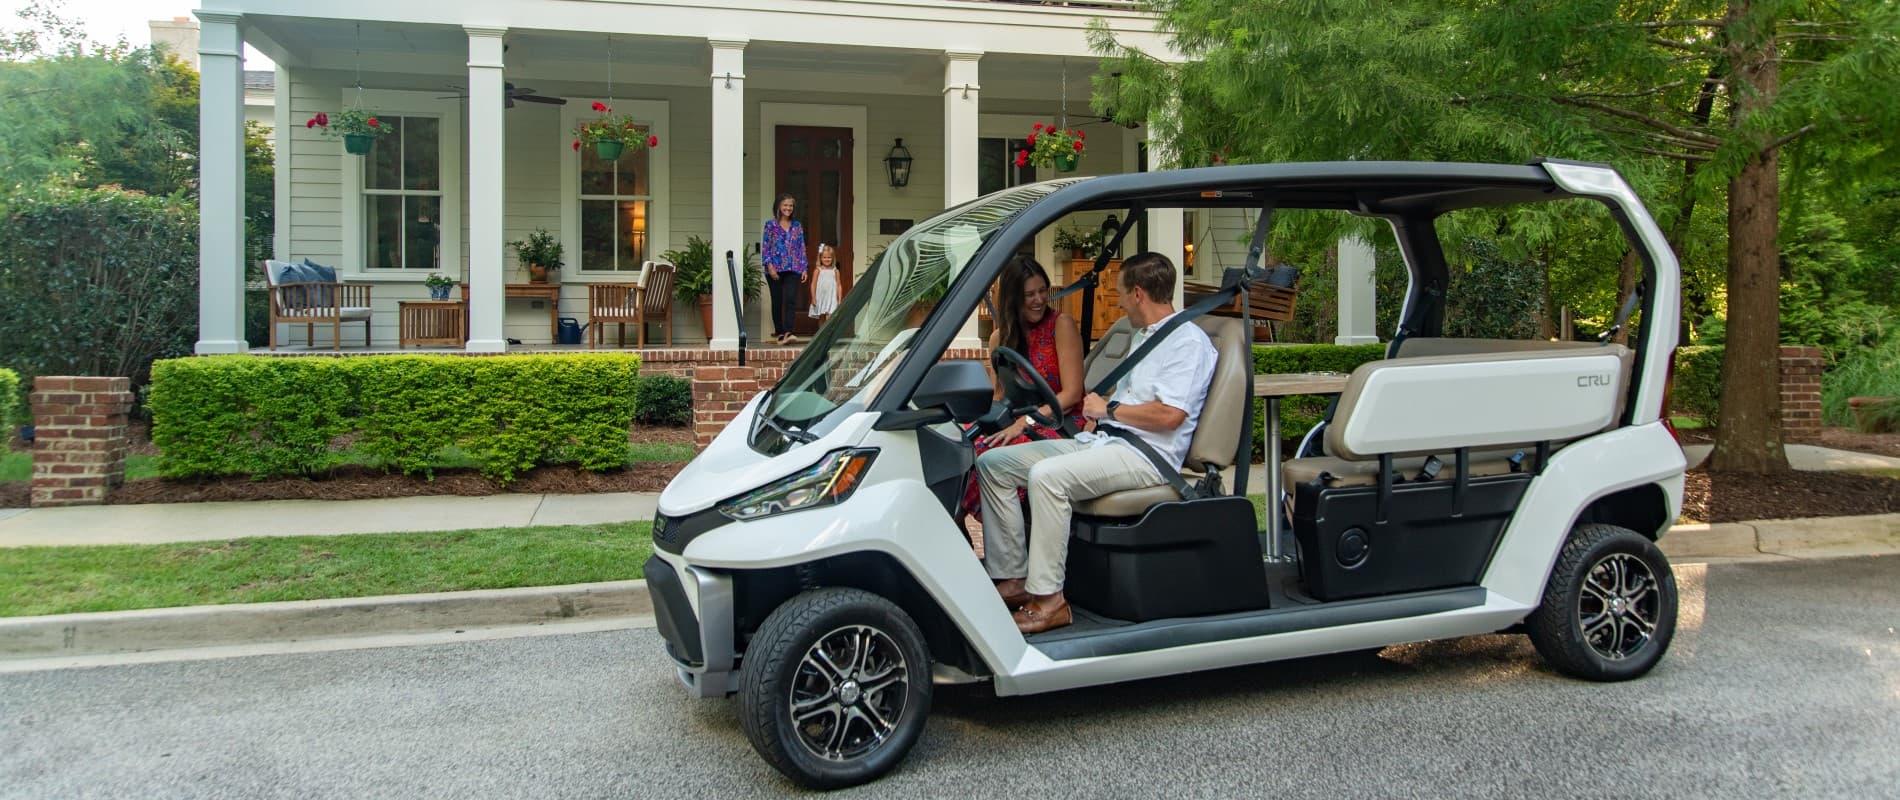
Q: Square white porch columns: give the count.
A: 6